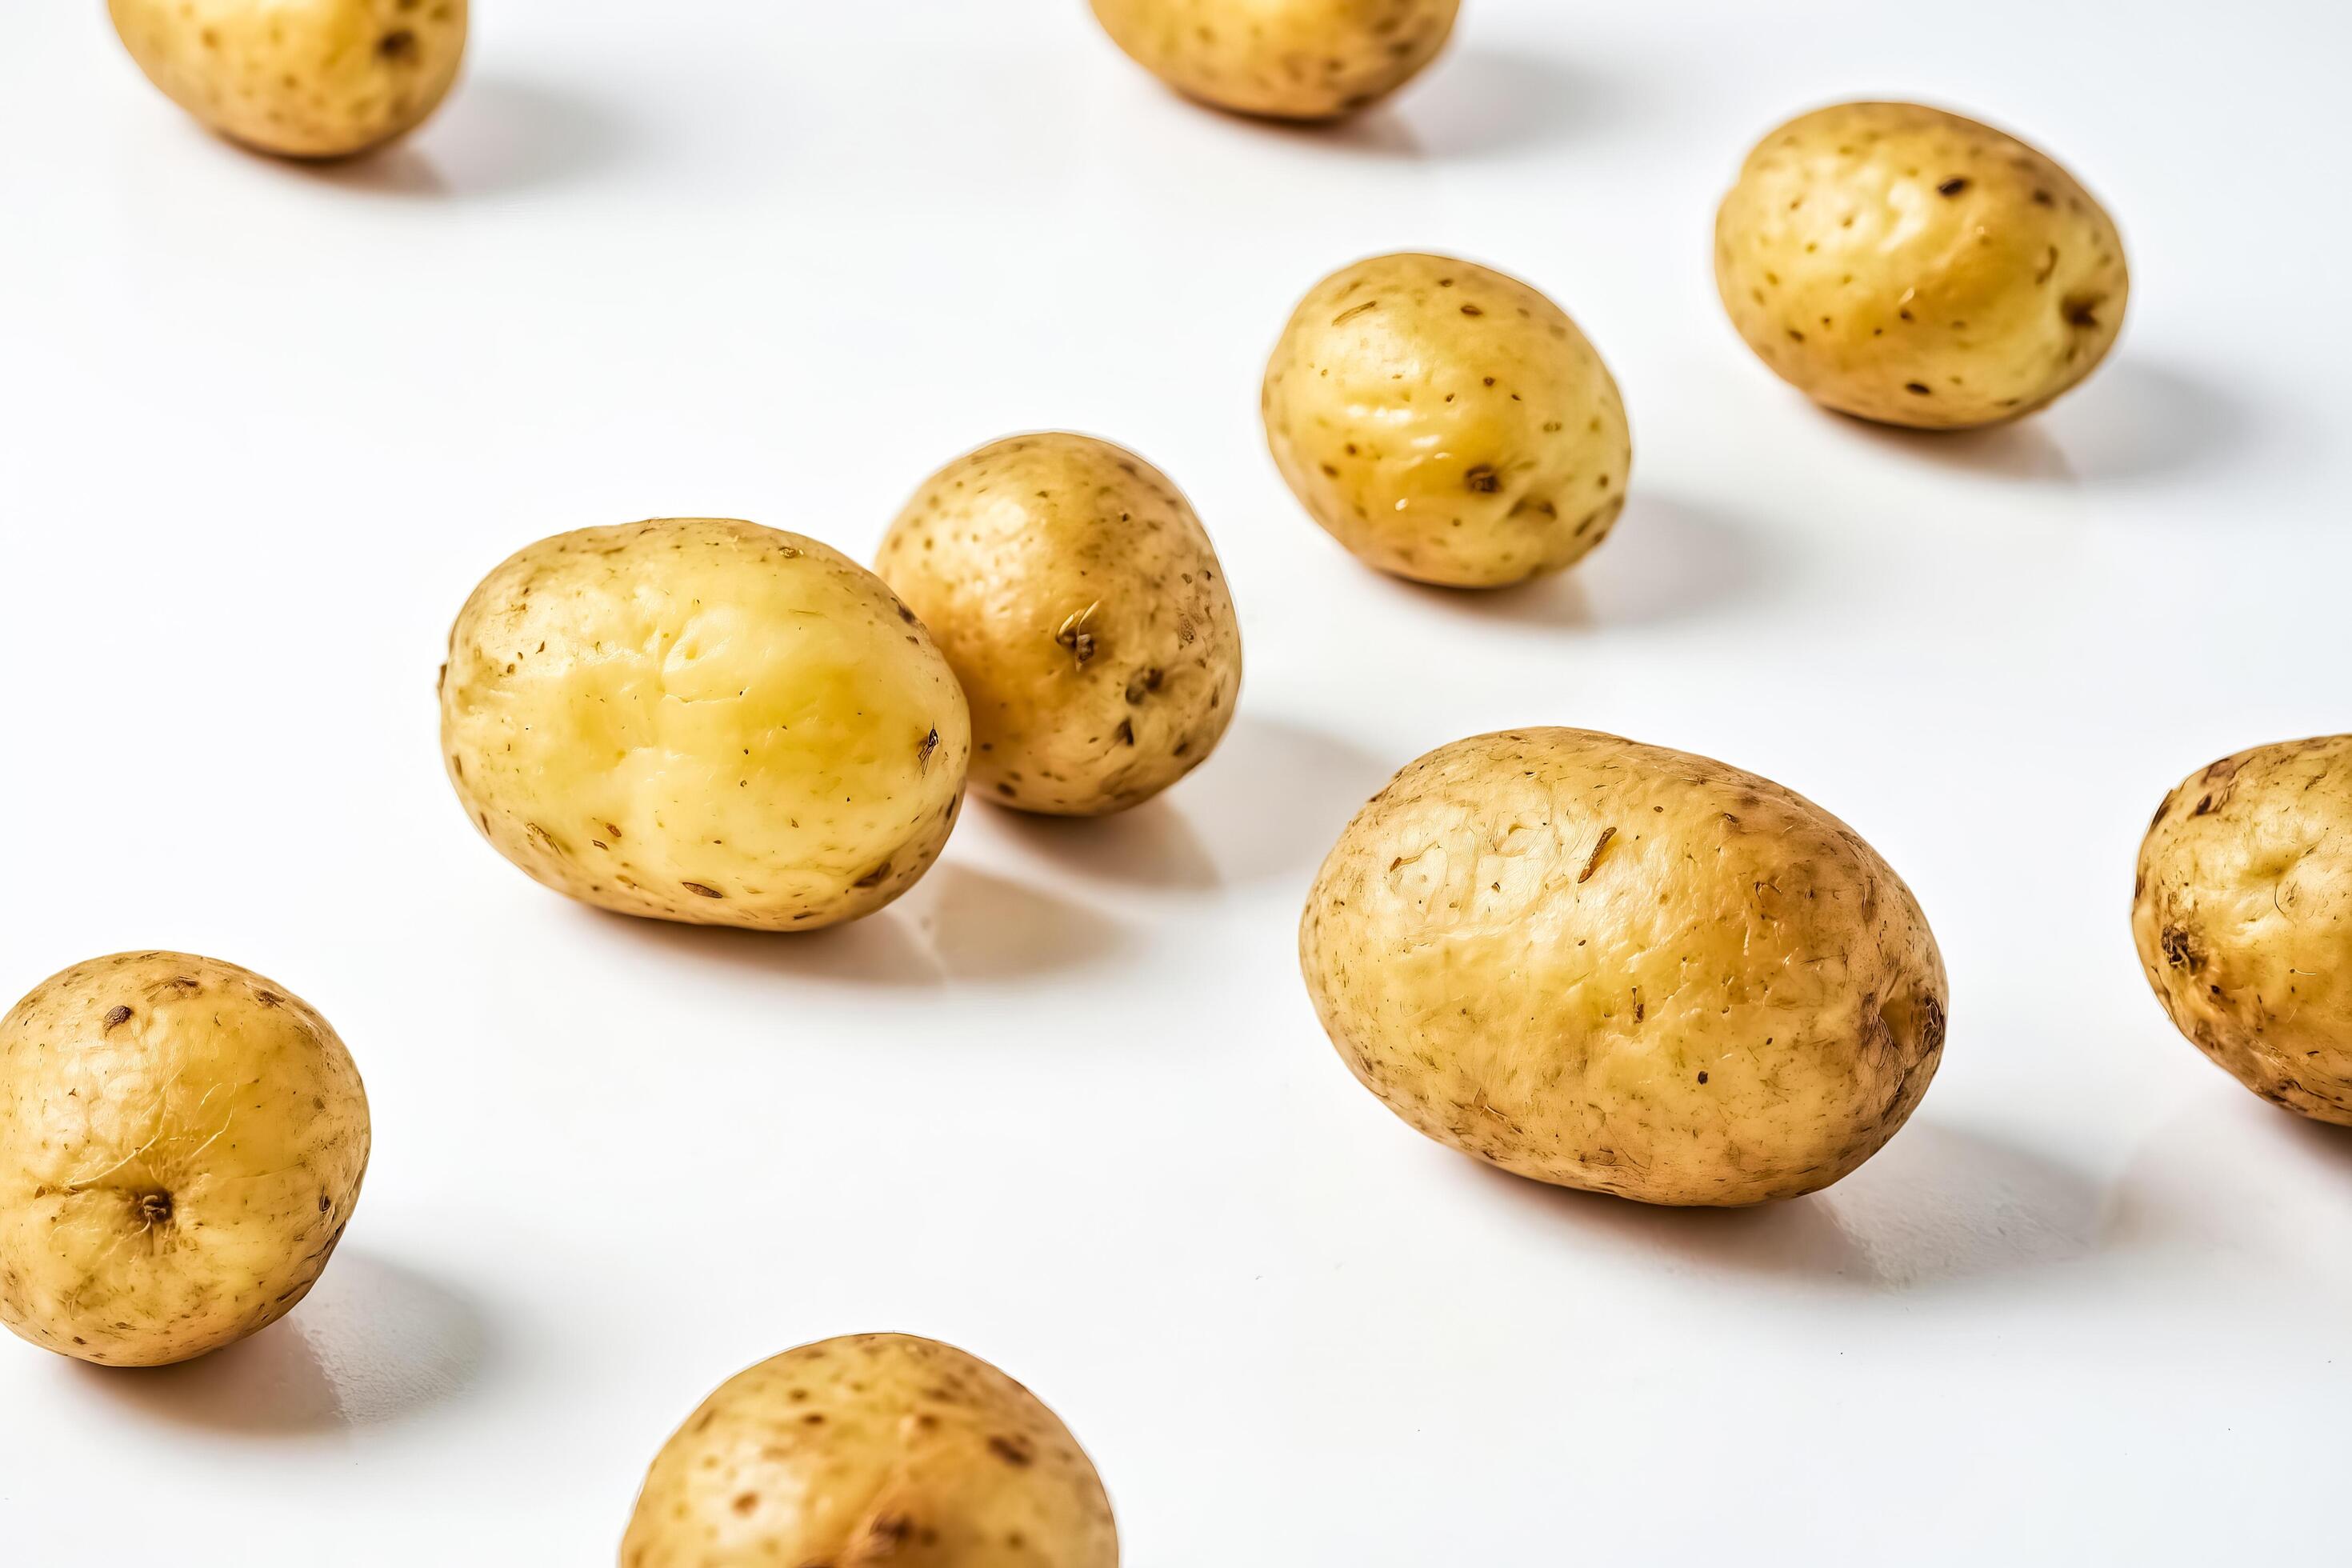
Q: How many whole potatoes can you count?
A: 5